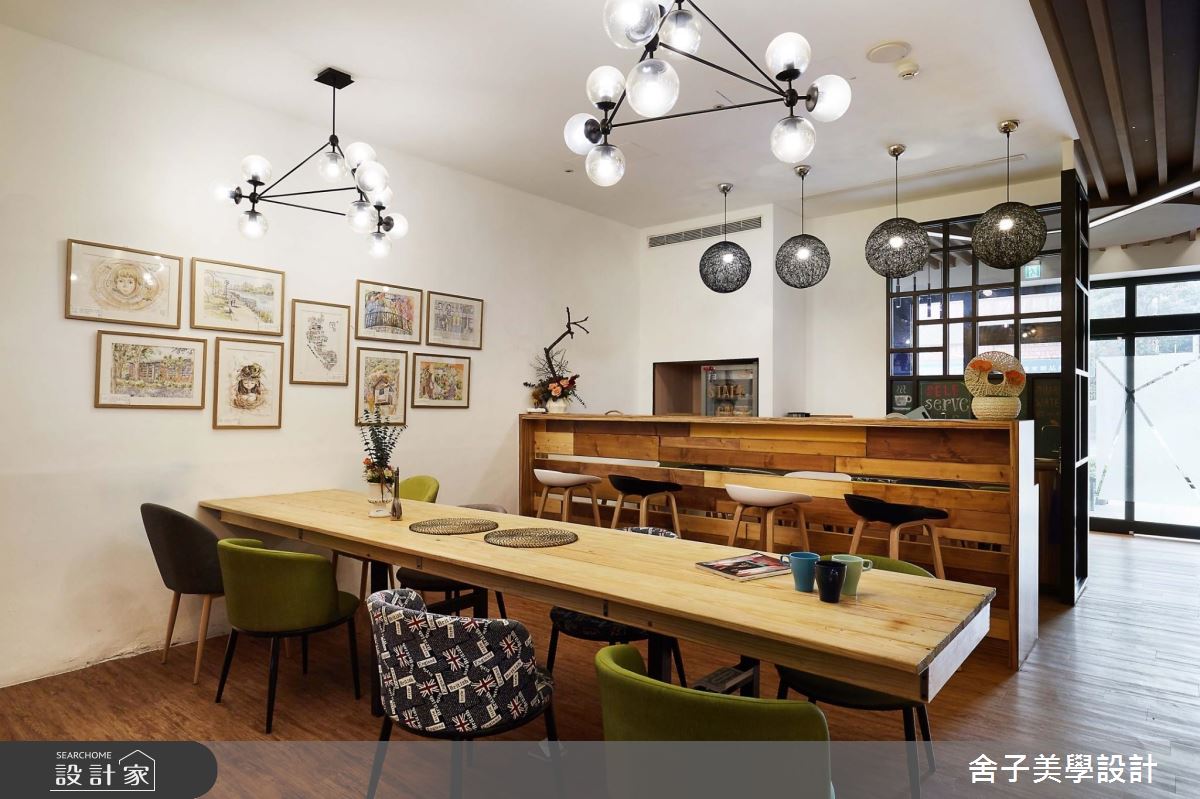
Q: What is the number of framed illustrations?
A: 9